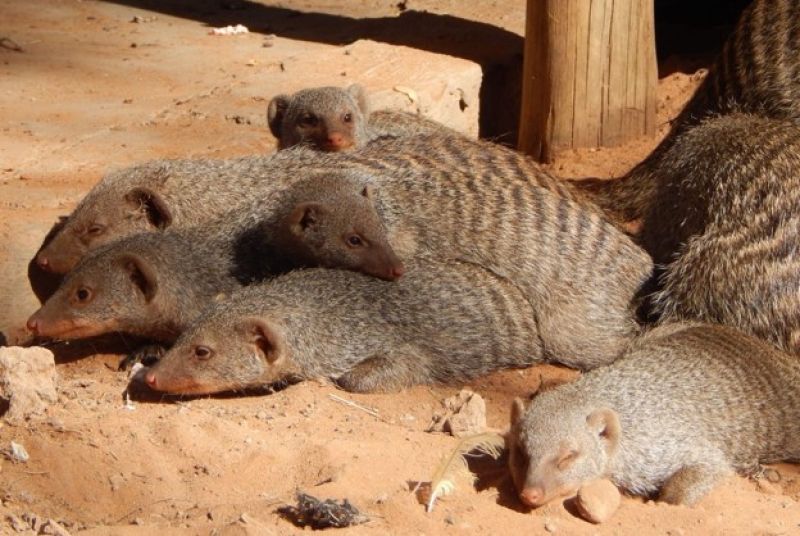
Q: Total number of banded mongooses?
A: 8